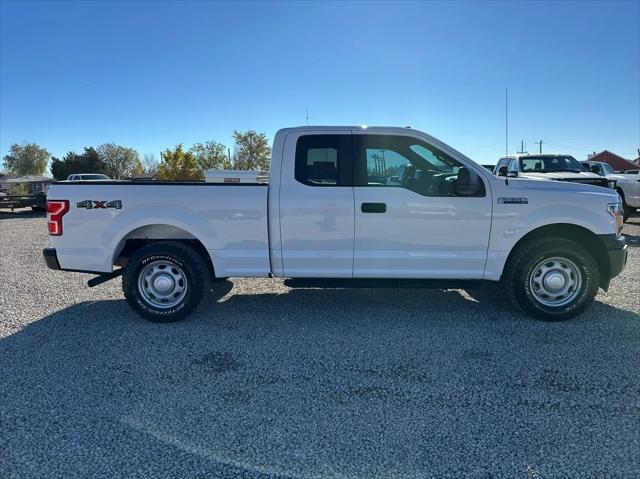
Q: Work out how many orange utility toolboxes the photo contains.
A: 0